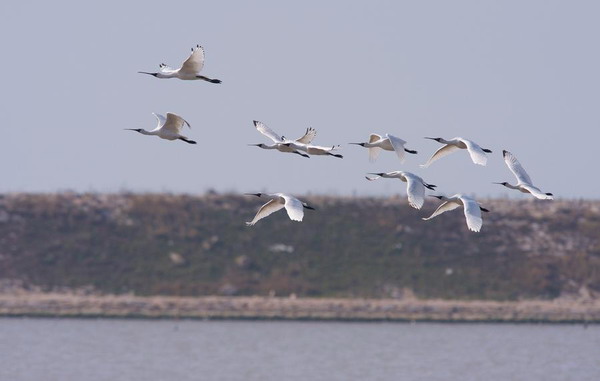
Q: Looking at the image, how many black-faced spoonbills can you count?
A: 10